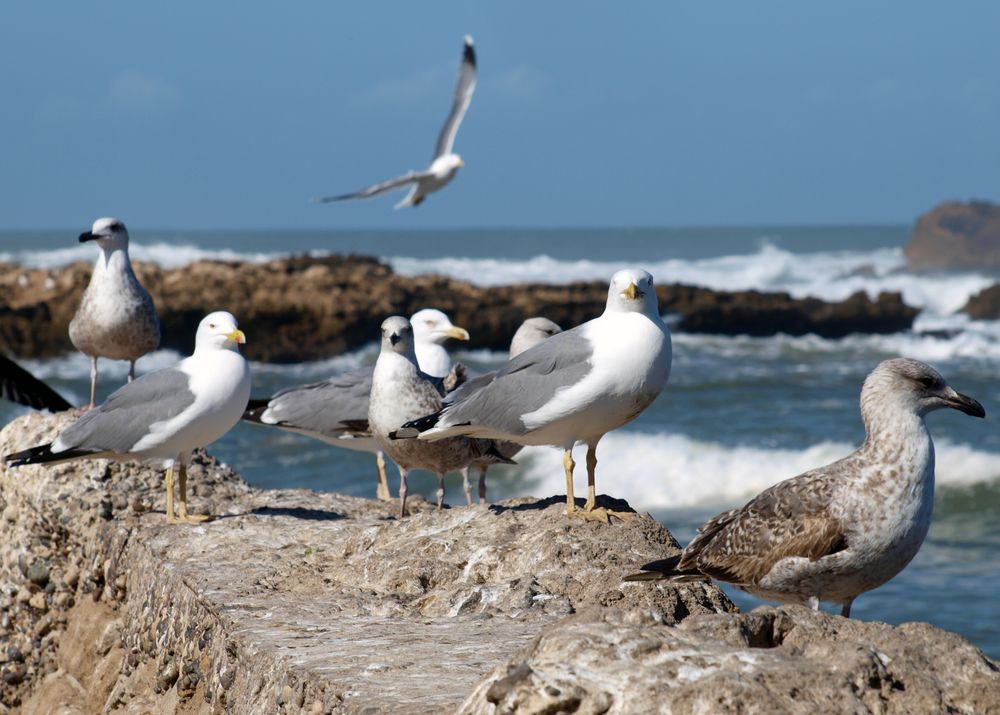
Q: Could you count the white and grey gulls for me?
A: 4